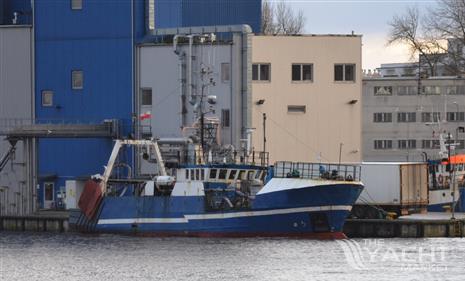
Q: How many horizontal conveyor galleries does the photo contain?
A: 1